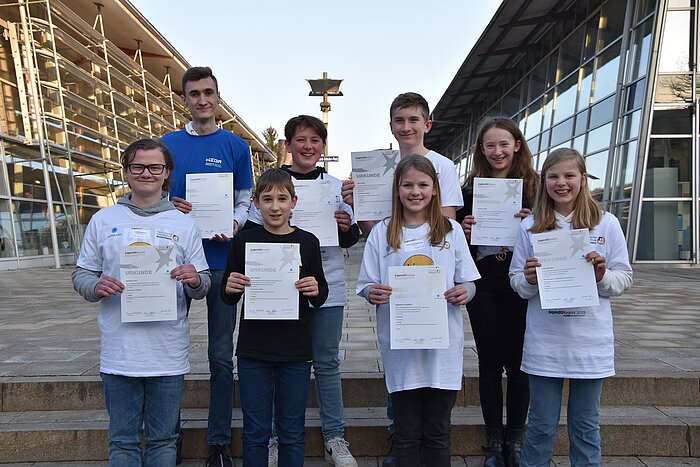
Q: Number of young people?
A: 8